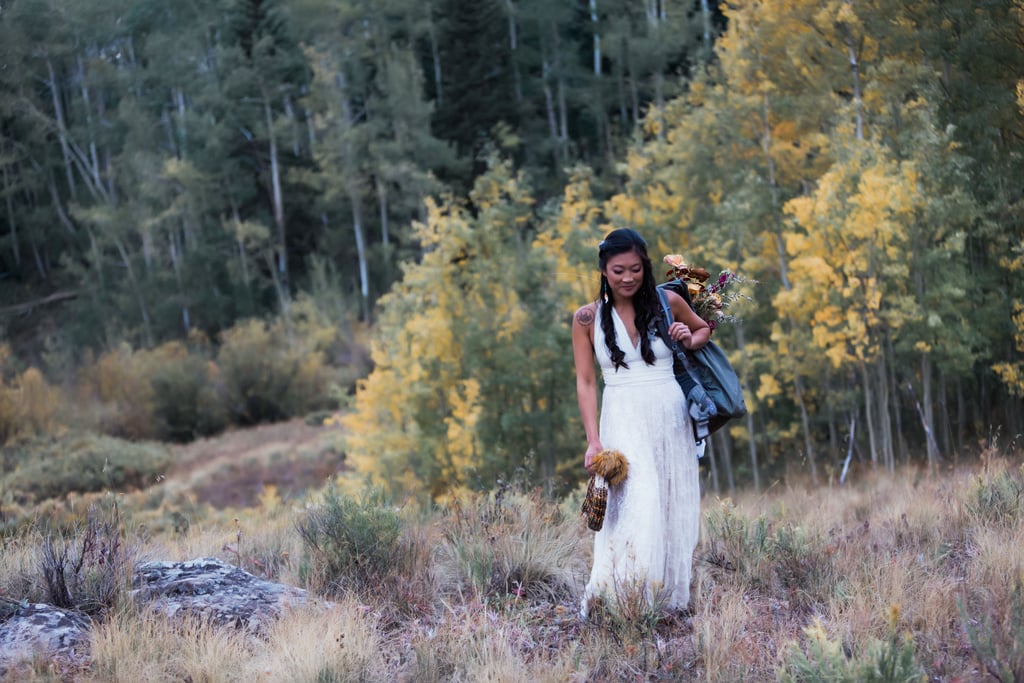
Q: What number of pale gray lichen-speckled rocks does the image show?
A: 2